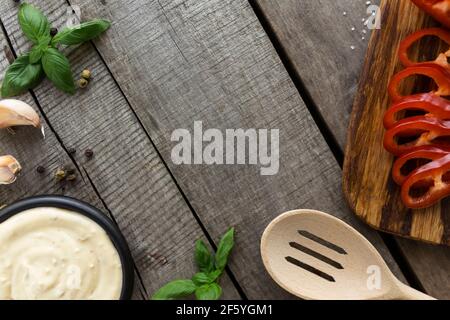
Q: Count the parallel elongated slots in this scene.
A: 3